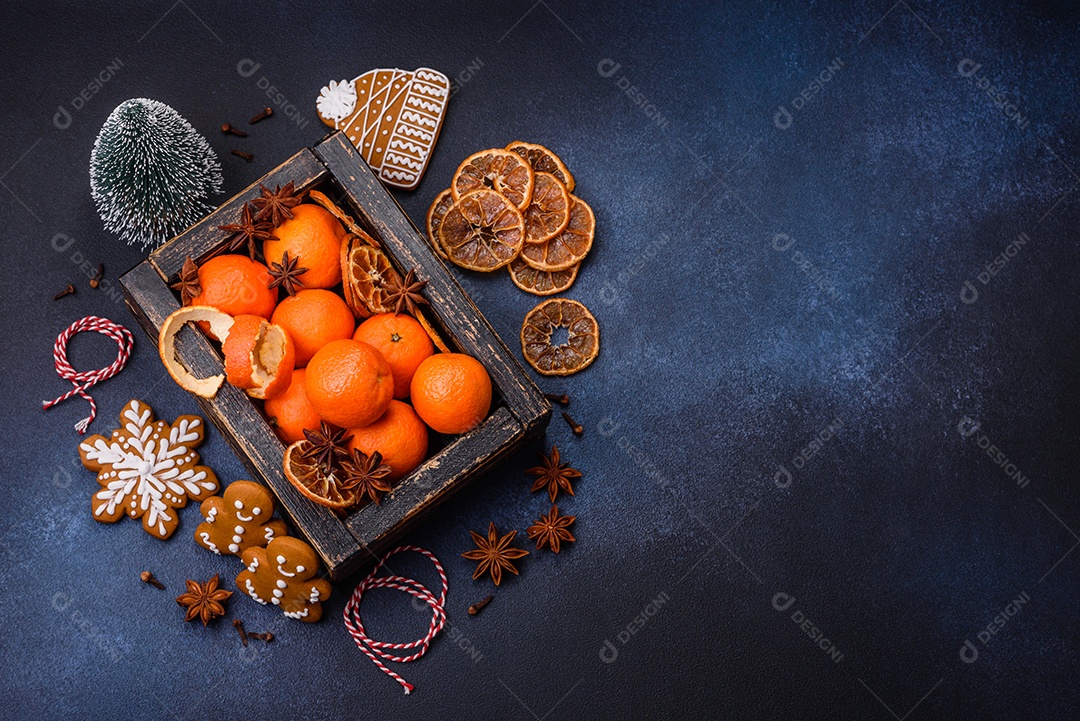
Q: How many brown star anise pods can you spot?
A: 11